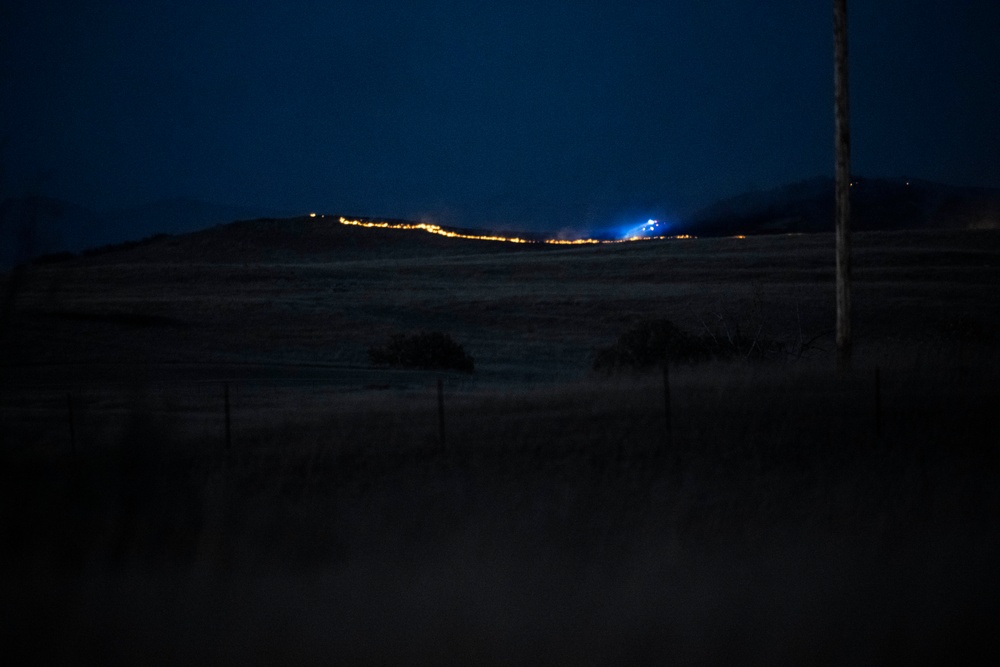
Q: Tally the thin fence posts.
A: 5